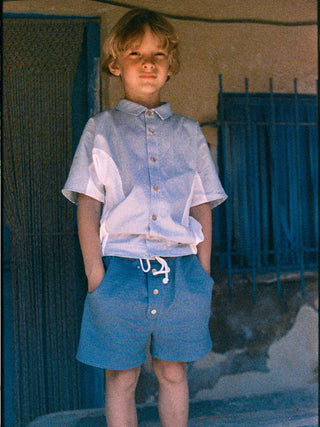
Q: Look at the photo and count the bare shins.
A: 2